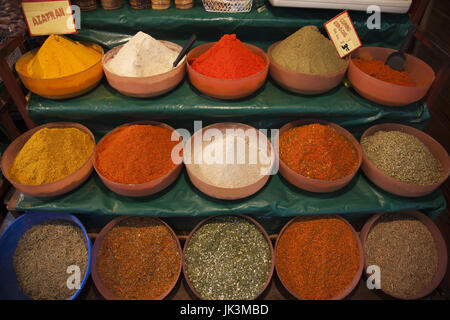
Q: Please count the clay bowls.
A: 14